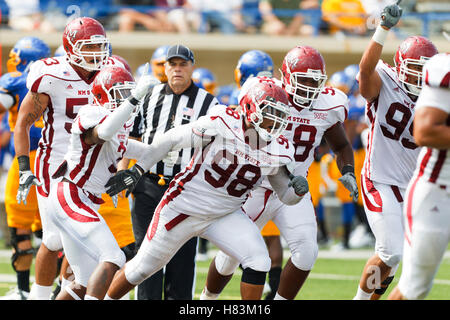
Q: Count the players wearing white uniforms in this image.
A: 6